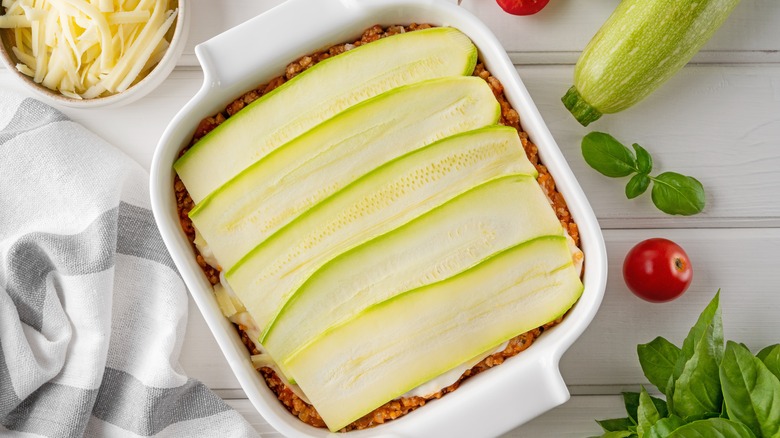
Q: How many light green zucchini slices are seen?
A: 5